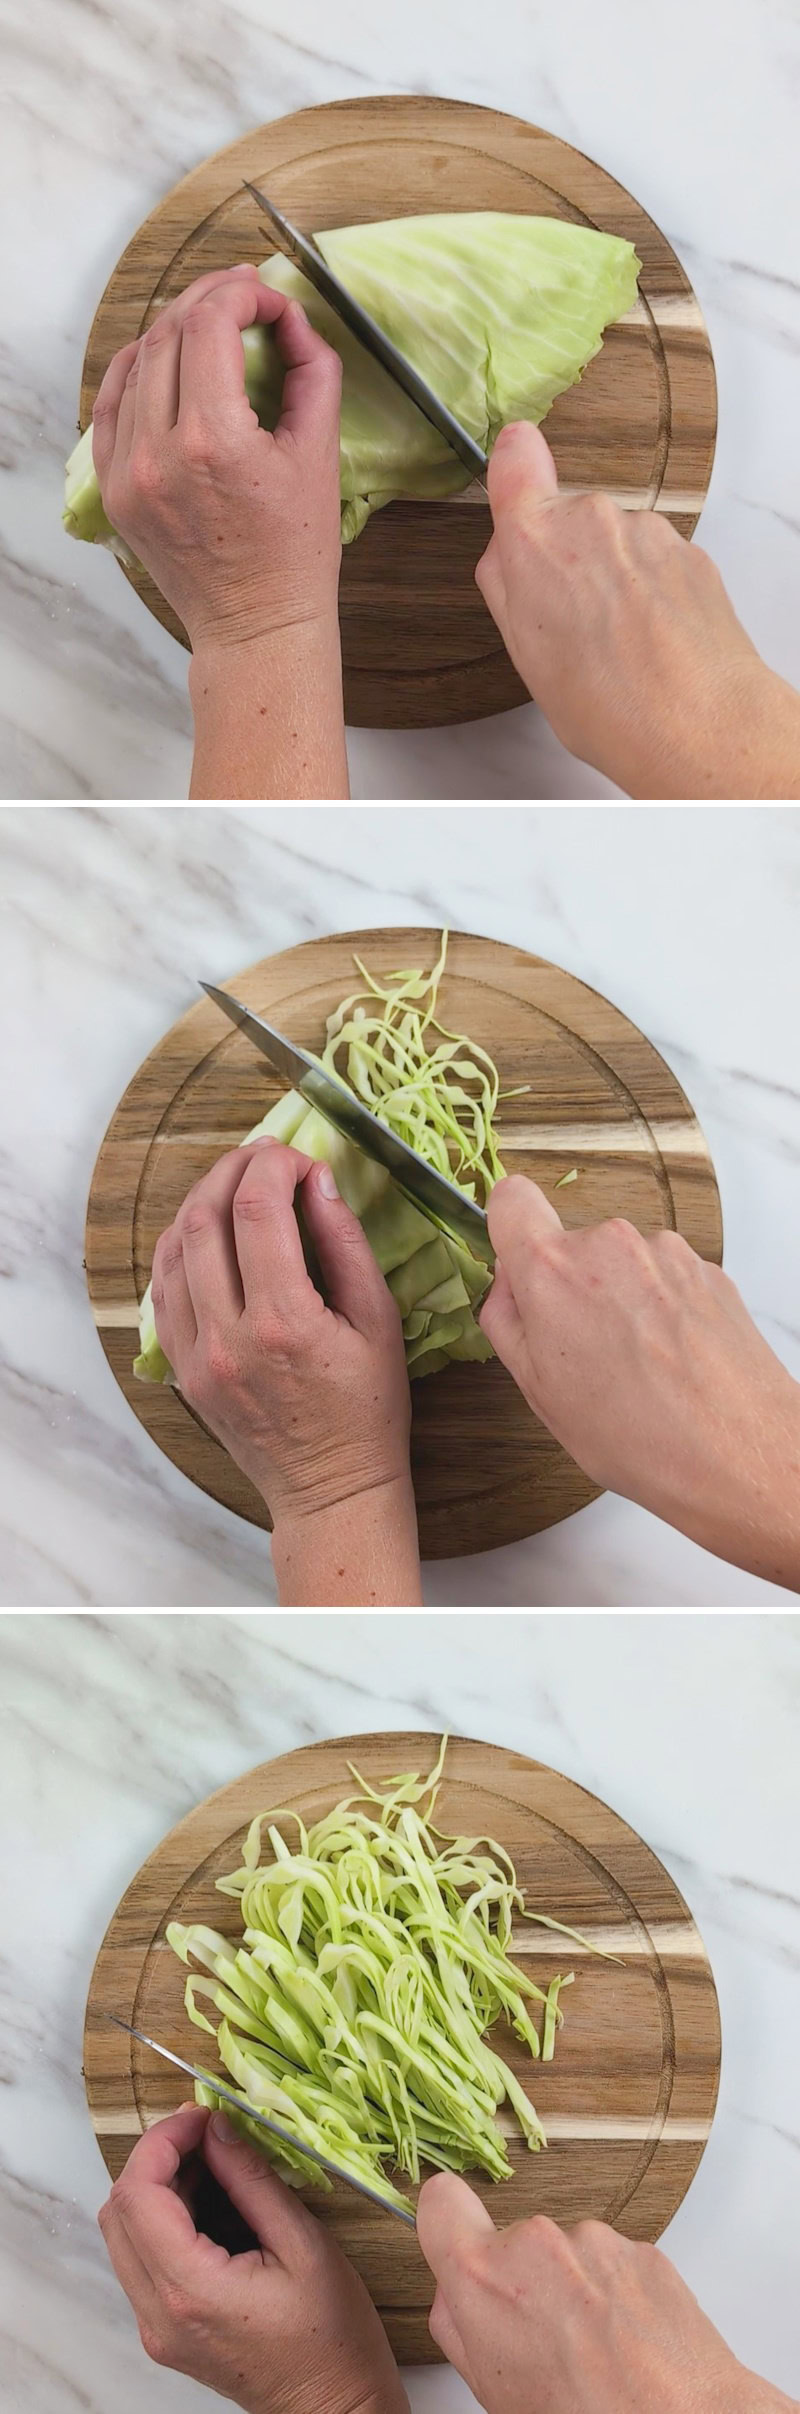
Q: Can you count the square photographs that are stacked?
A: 3